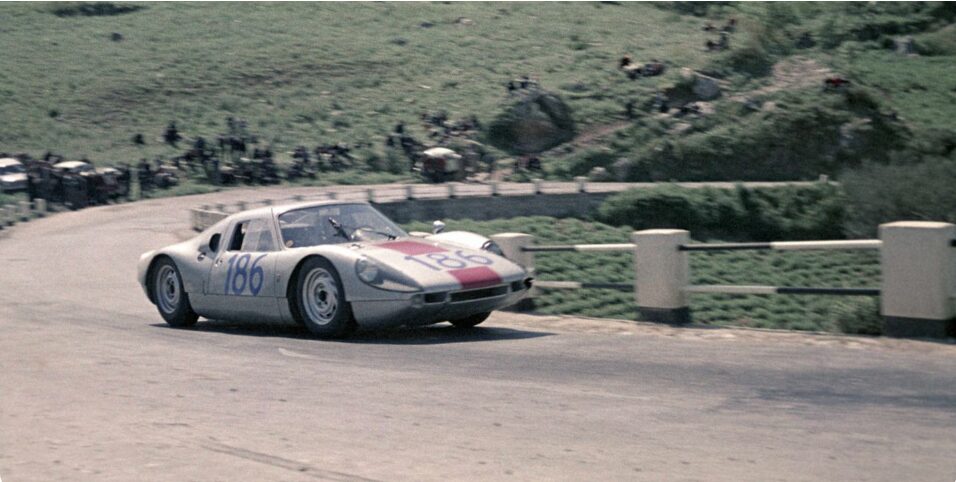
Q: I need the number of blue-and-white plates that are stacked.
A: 0